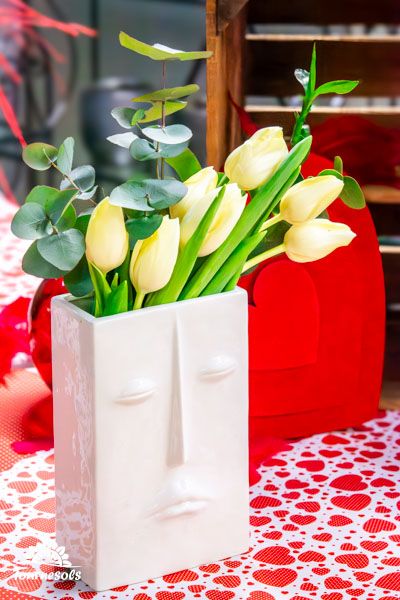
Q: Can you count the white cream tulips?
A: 7